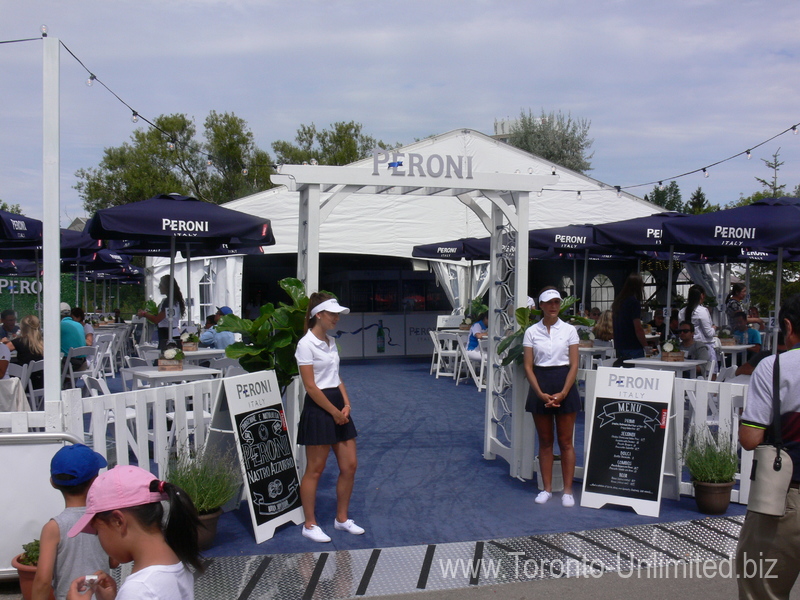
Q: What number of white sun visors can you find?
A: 2